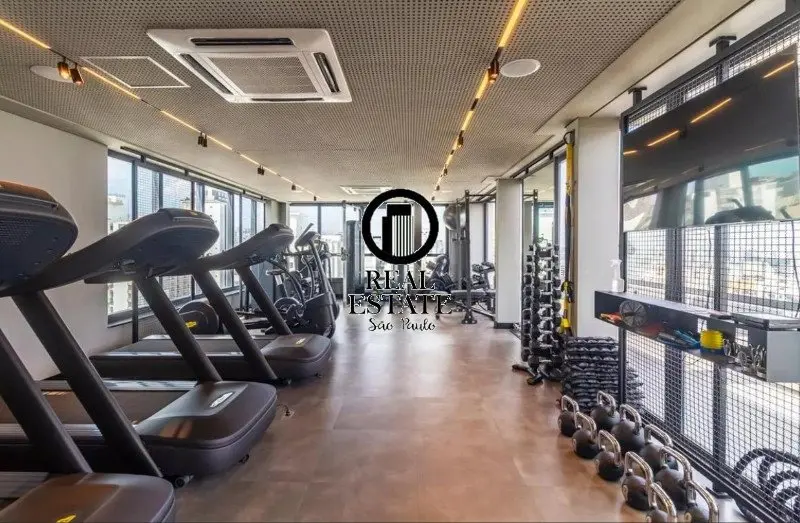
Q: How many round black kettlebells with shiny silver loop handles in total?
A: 10